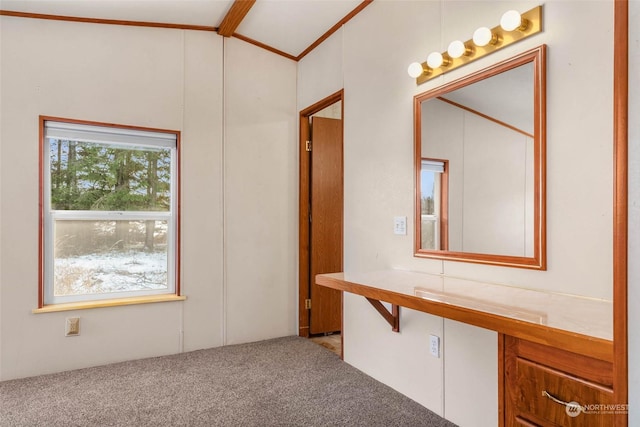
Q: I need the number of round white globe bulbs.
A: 5